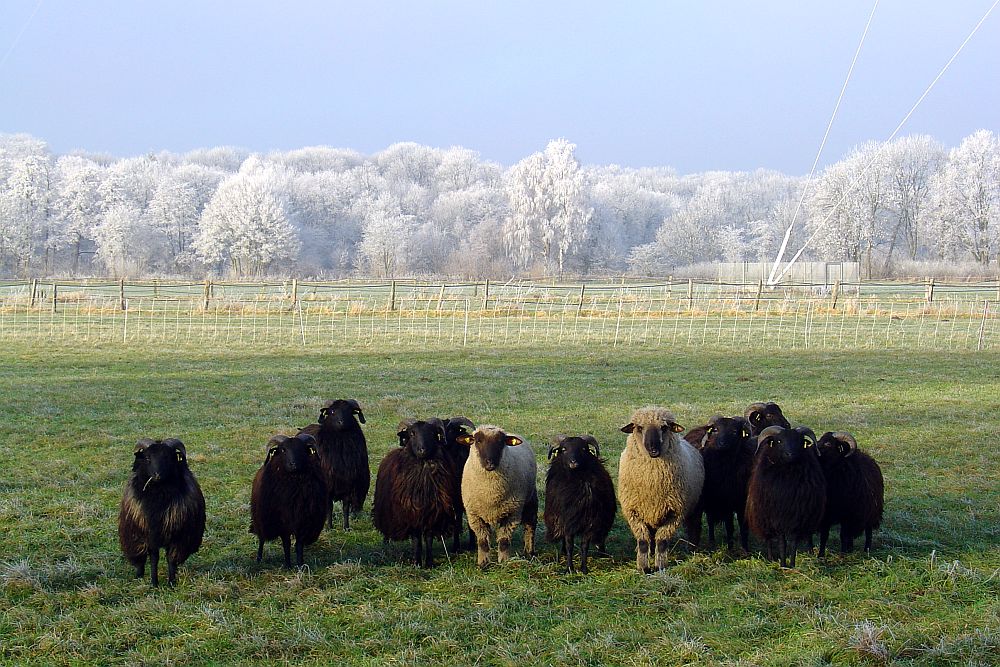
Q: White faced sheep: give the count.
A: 0